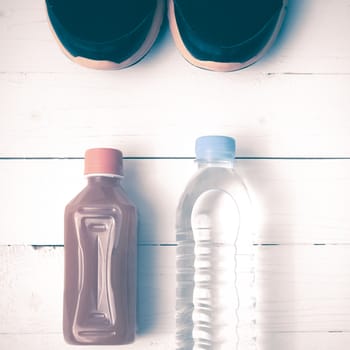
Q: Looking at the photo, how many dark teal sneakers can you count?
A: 2